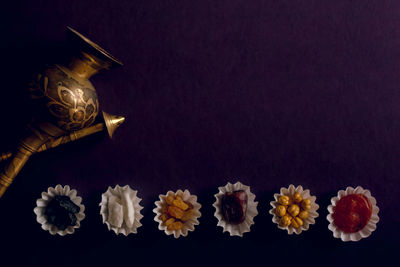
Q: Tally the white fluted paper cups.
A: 6